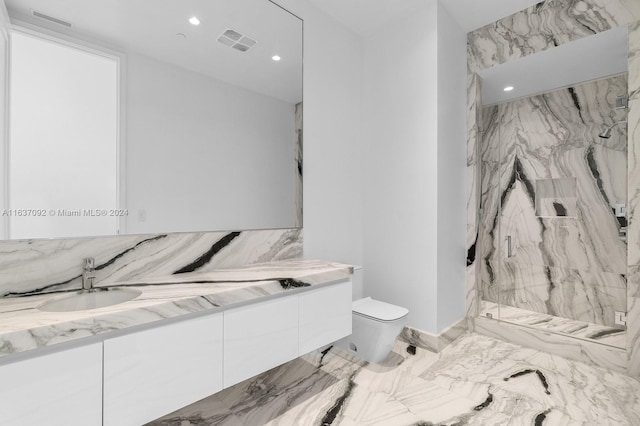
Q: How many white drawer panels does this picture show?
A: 4